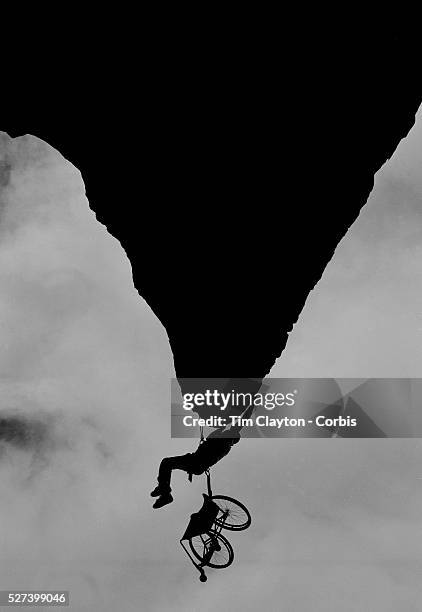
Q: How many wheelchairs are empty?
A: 1